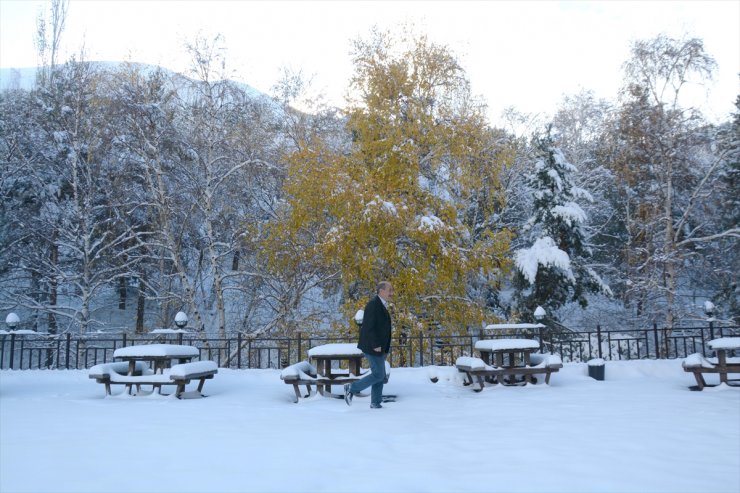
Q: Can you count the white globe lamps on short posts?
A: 5